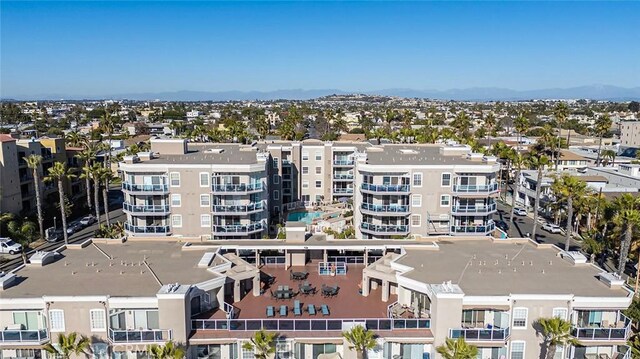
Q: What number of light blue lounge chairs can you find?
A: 5